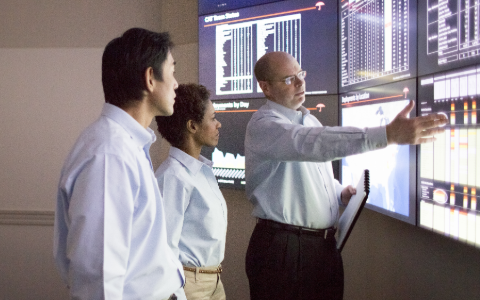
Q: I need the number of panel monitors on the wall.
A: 6